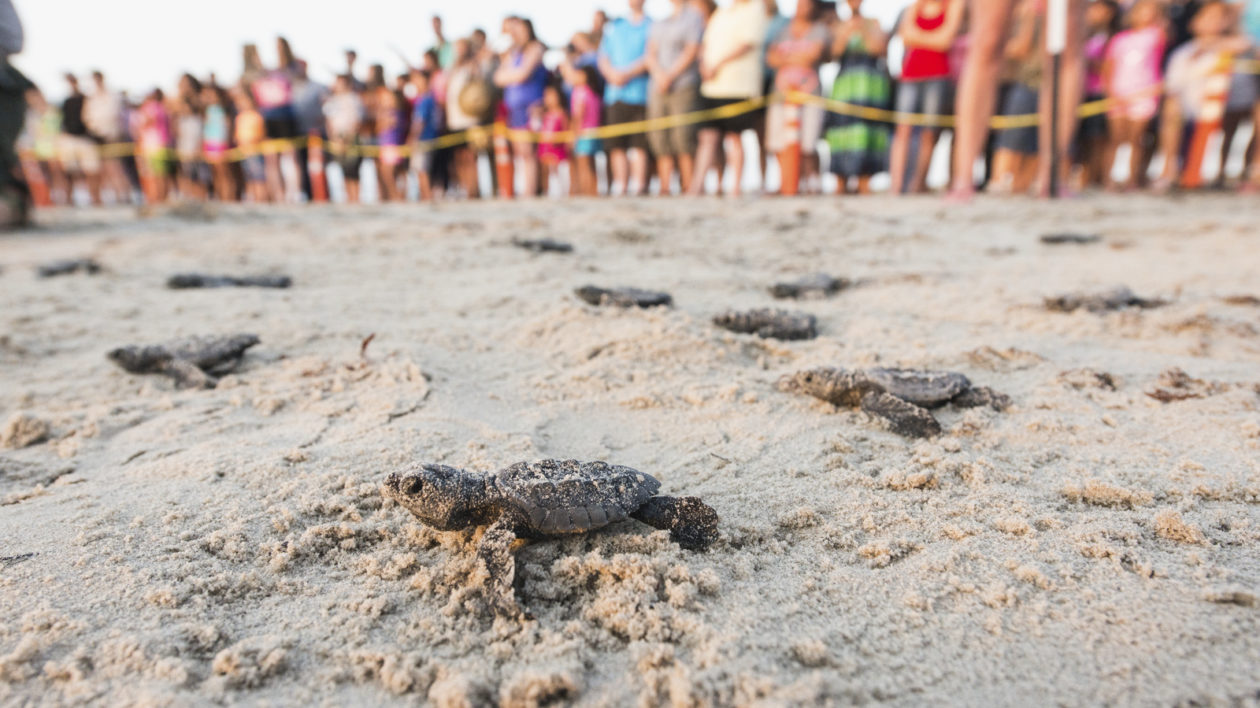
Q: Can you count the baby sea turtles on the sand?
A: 11